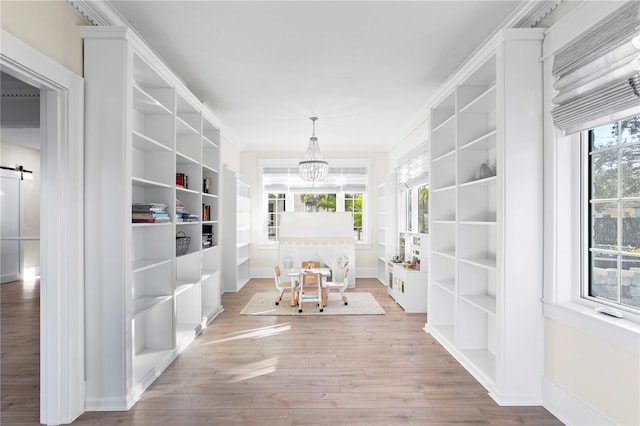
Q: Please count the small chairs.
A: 4